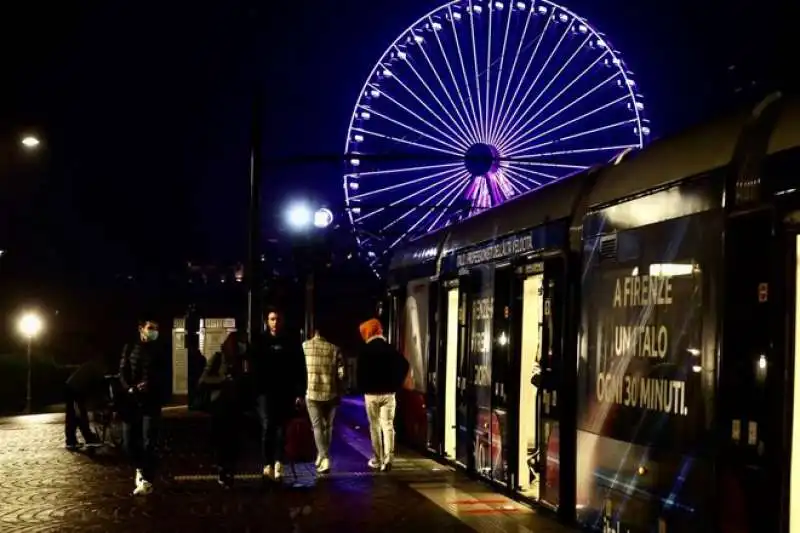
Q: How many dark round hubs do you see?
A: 1